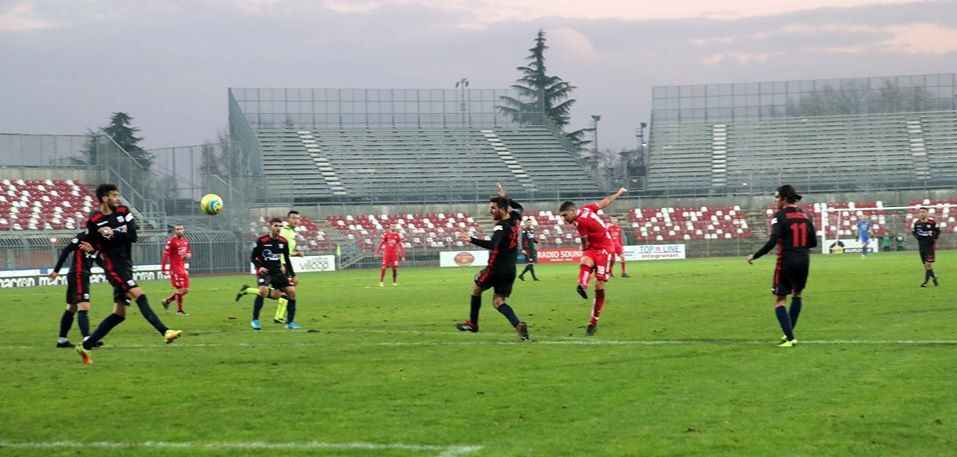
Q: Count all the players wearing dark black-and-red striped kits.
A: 7